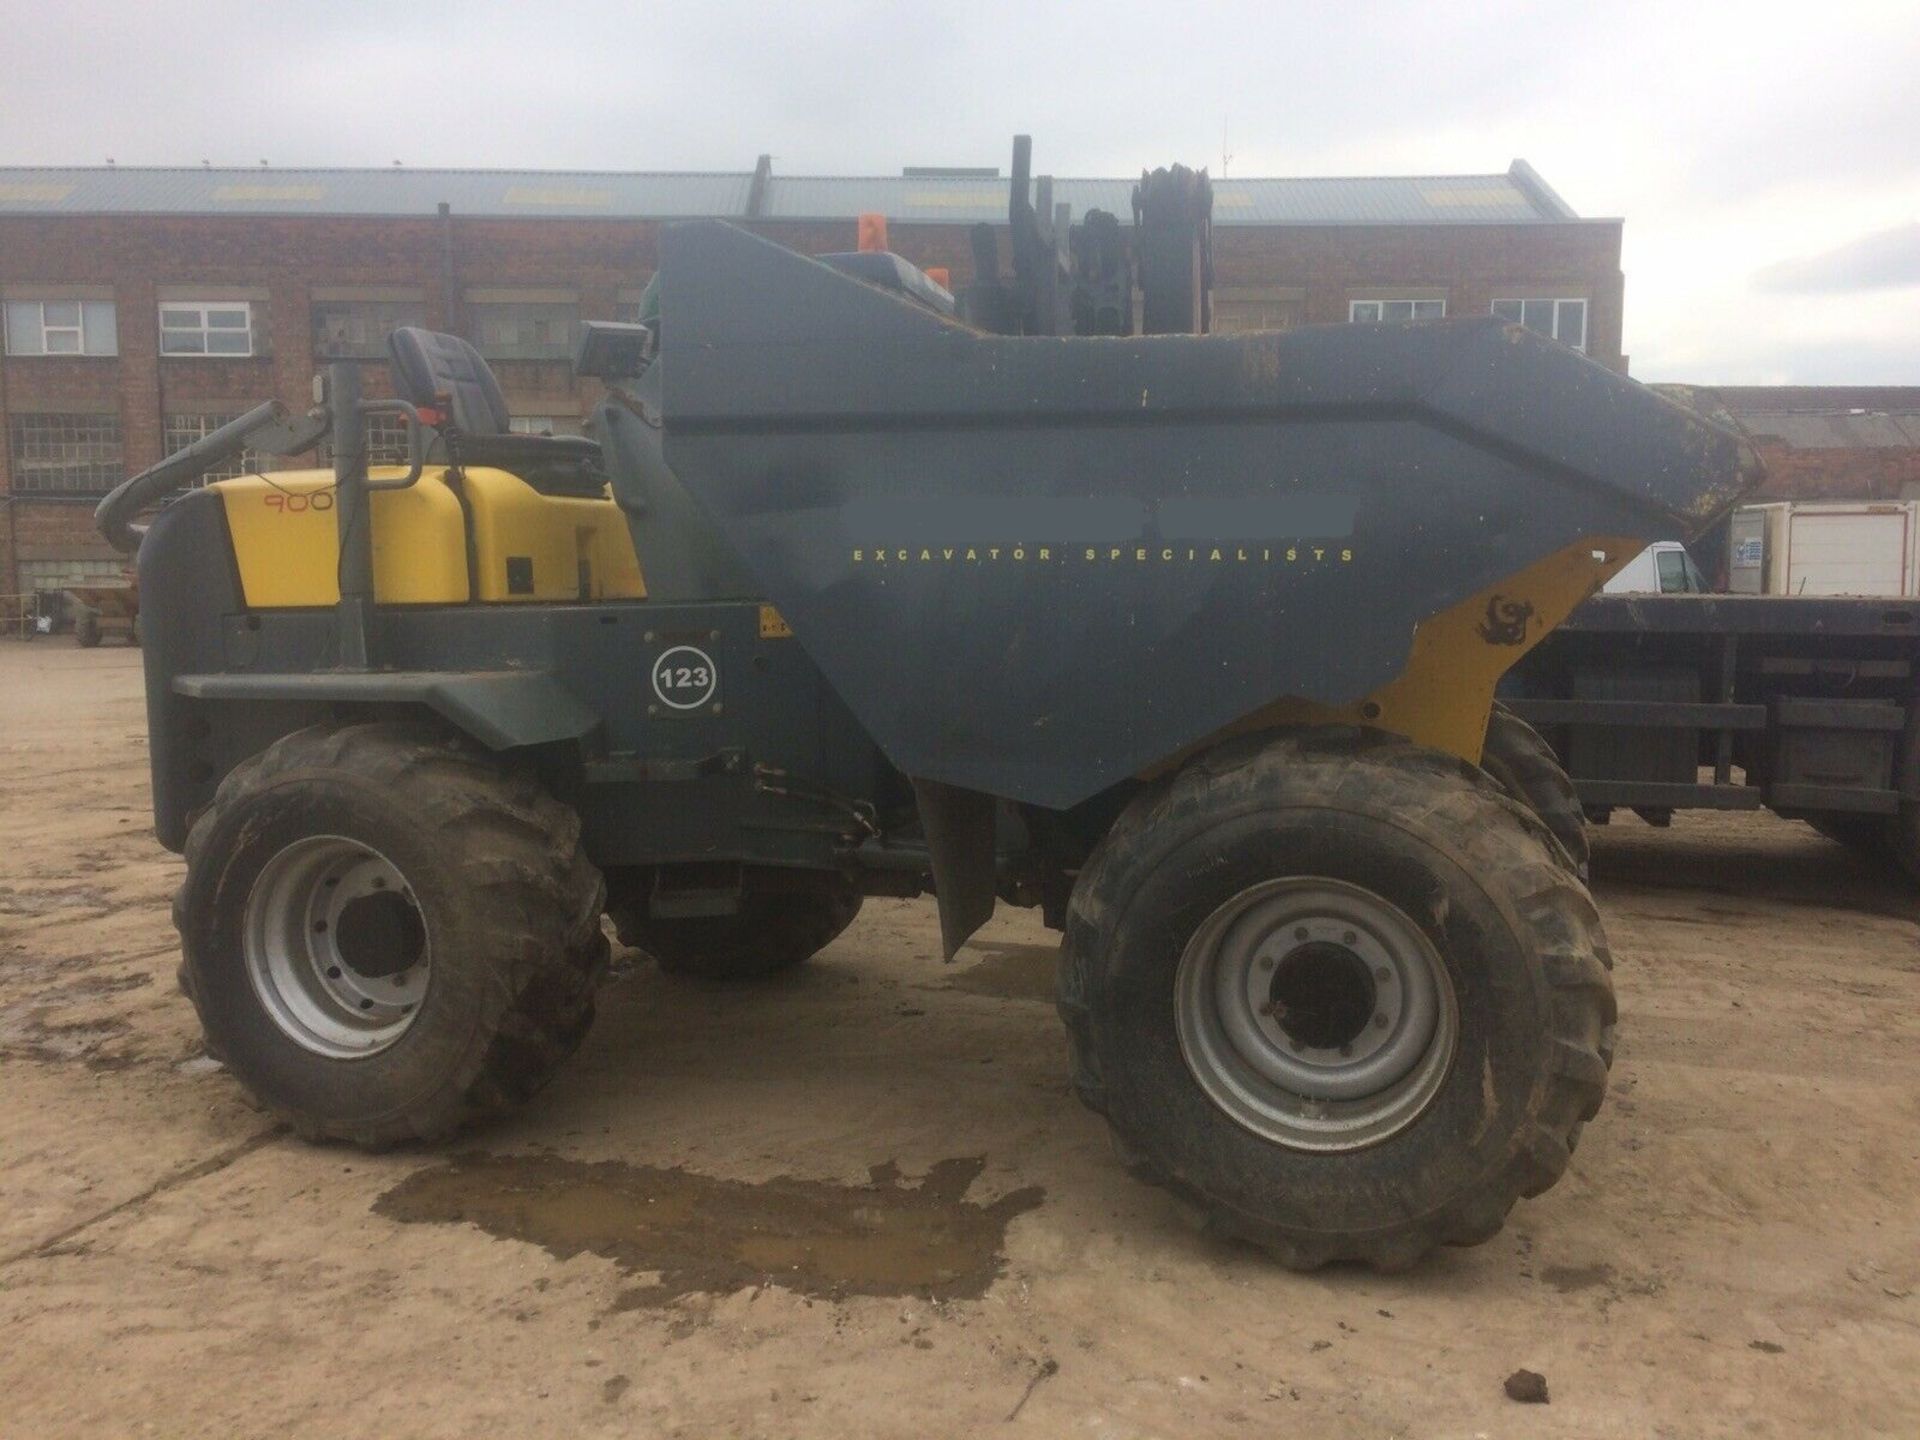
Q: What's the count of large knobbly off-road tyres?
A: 4